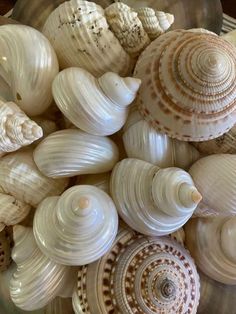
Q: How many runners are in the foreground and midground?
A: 0